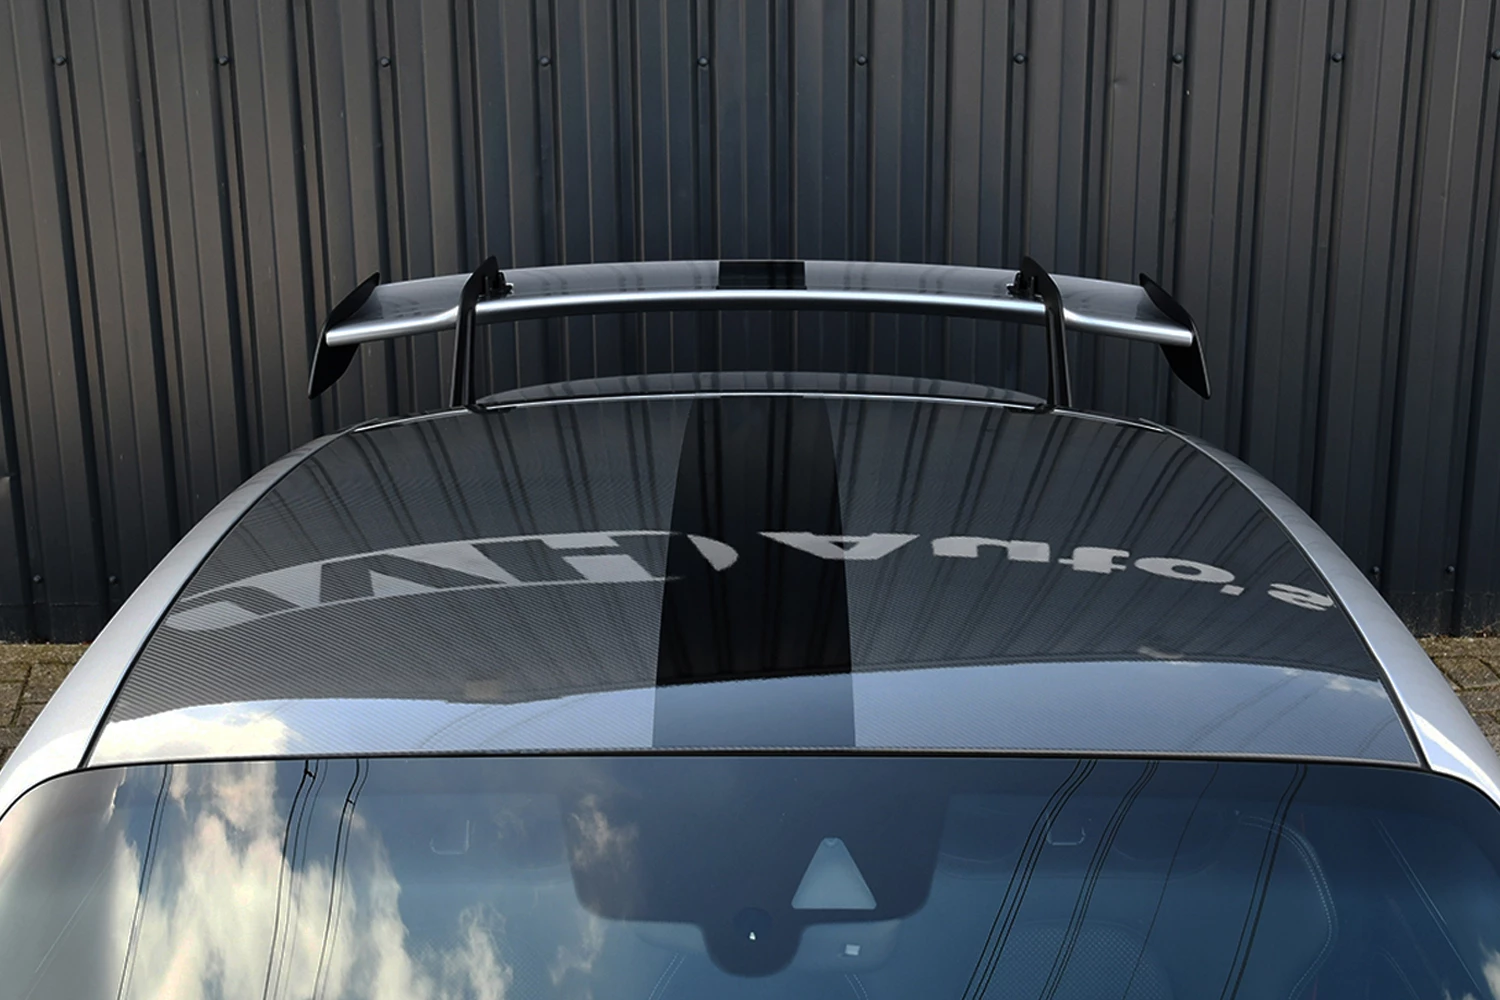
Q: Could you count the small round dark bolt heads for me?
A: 14